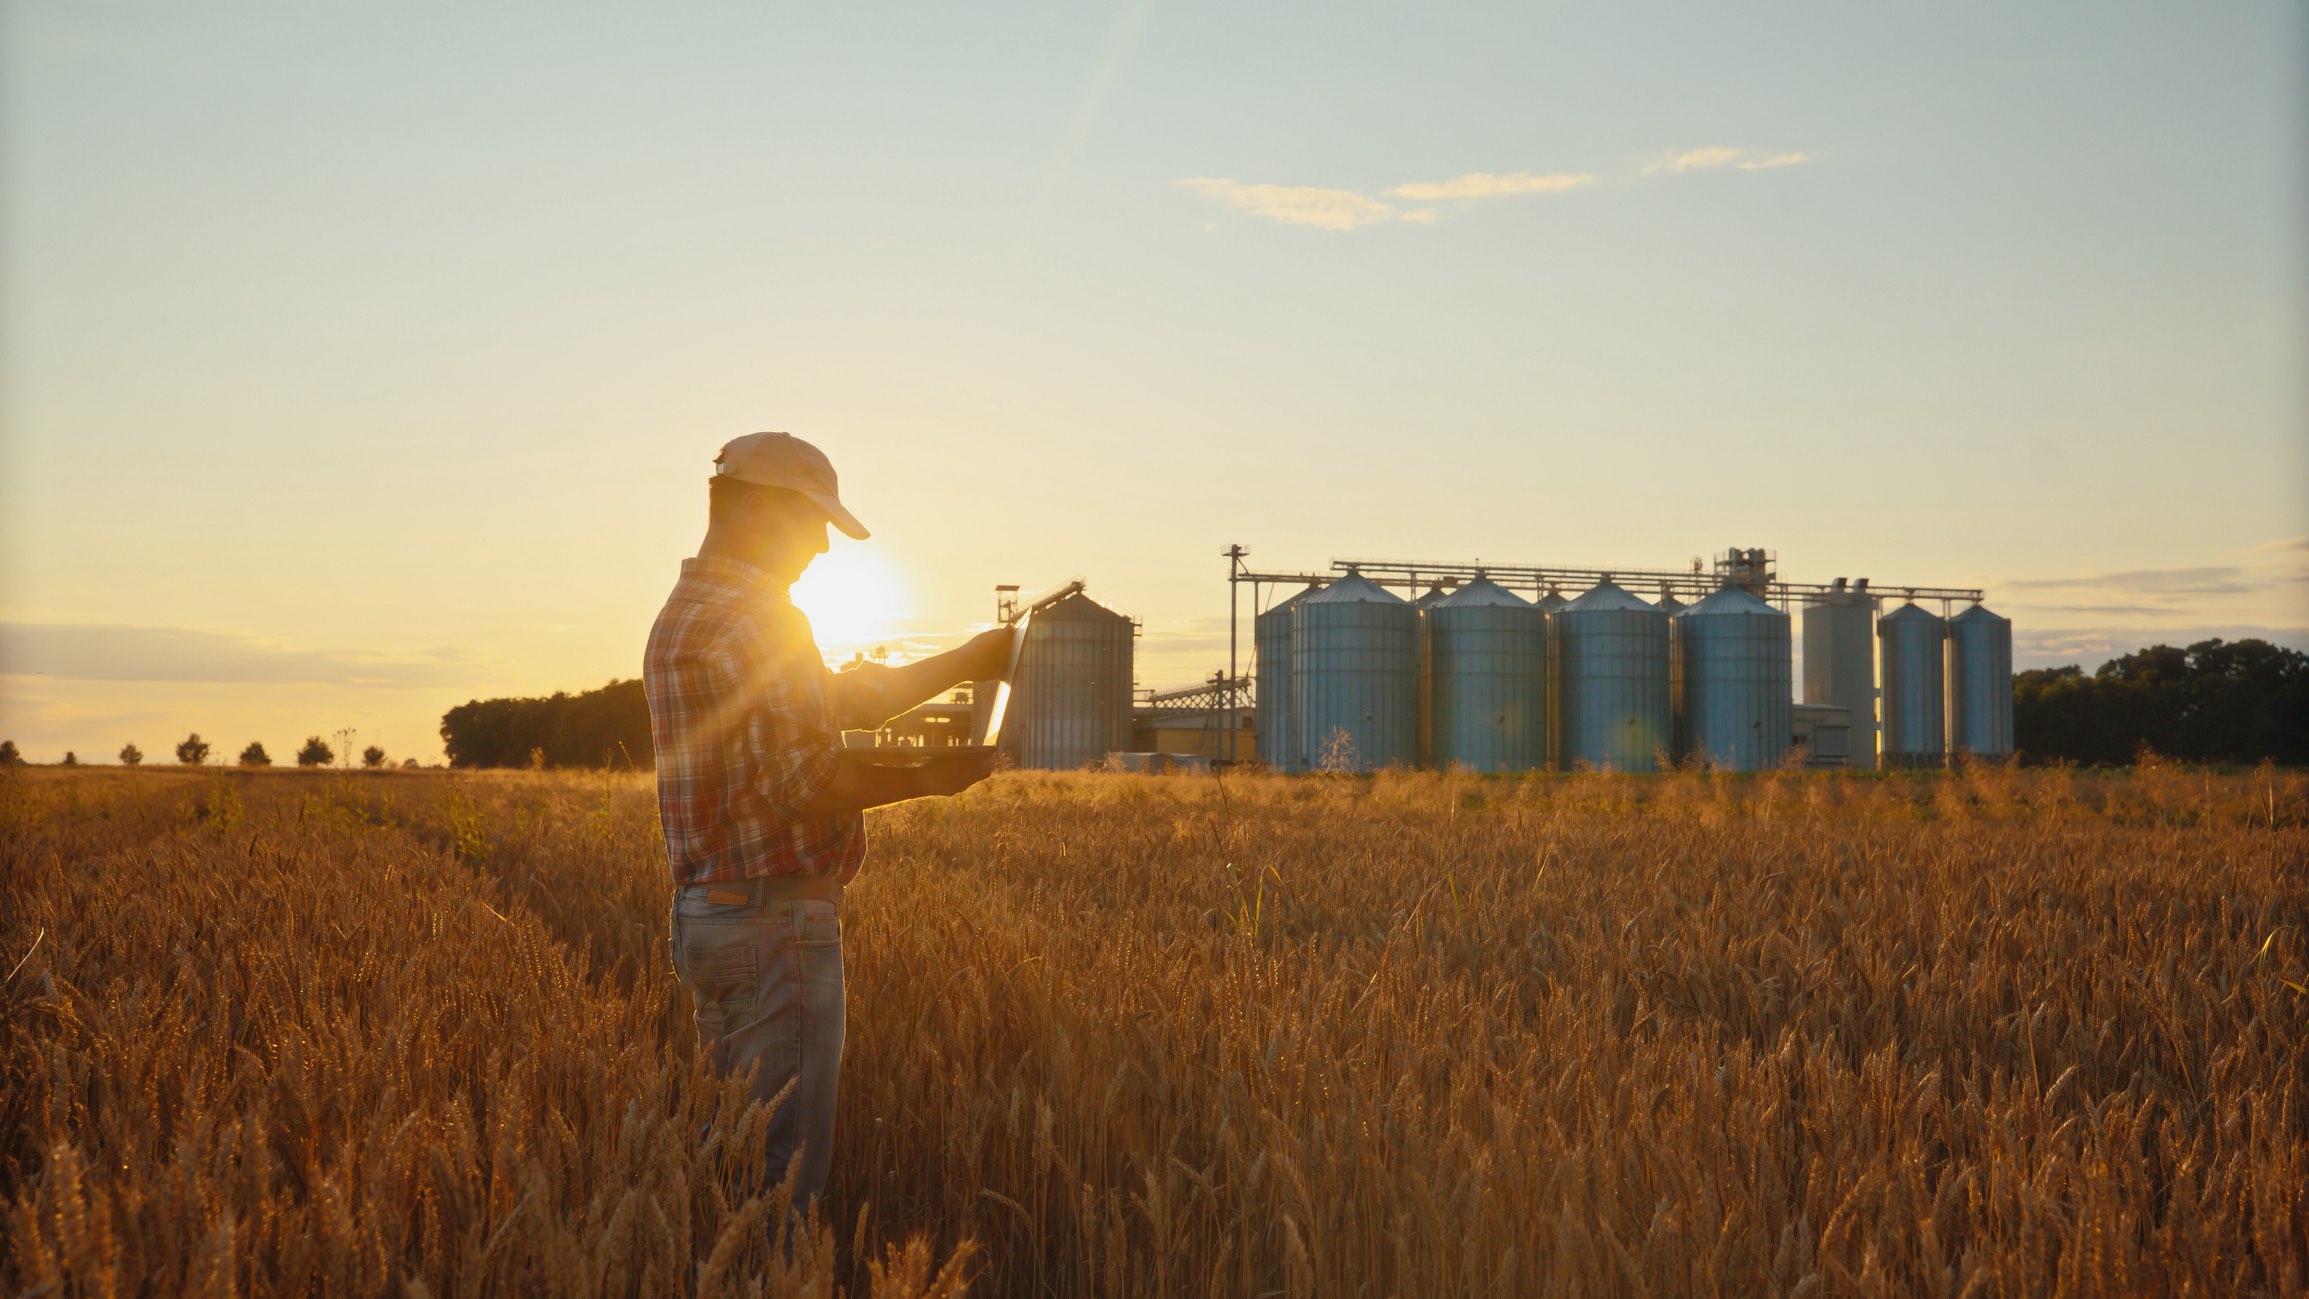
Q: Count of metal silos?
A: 11